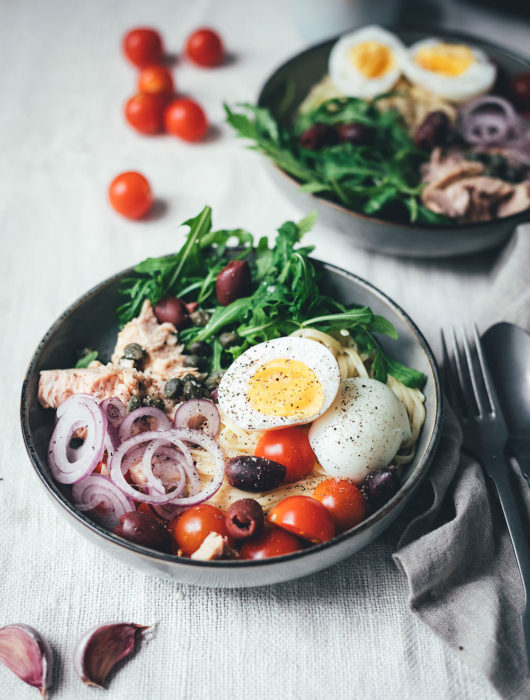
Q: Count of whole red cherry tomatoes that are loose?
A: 6